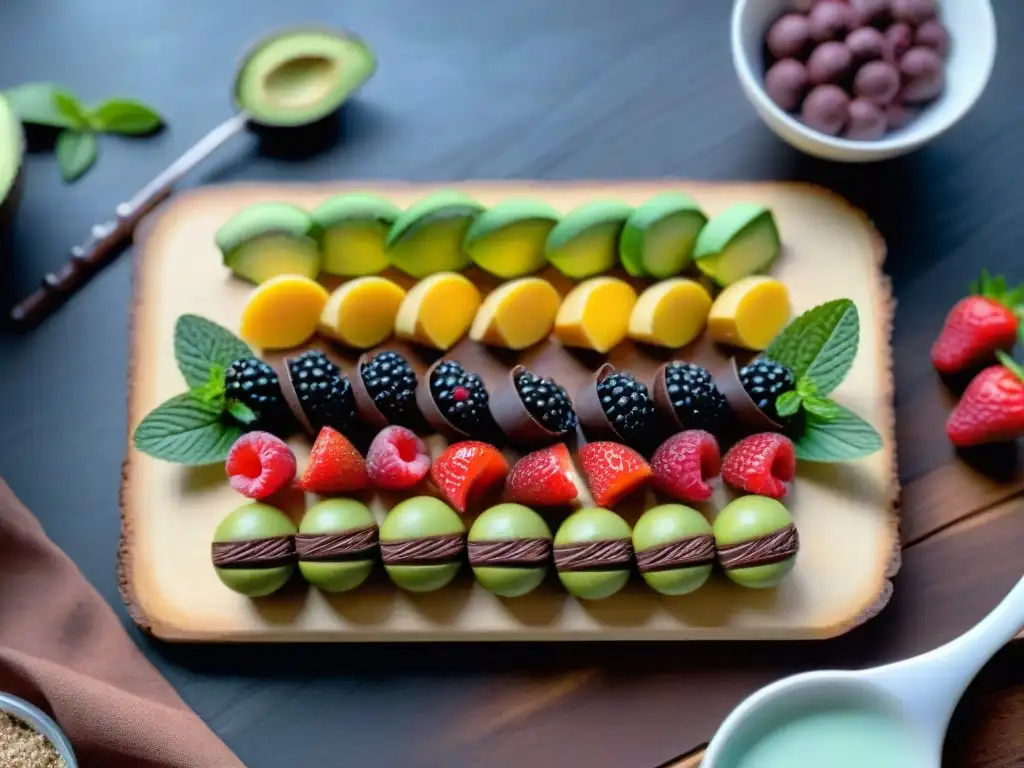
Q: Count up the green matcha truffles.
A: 7